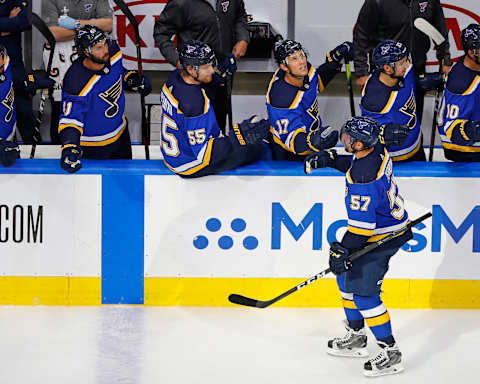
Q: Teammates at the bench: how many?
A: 6